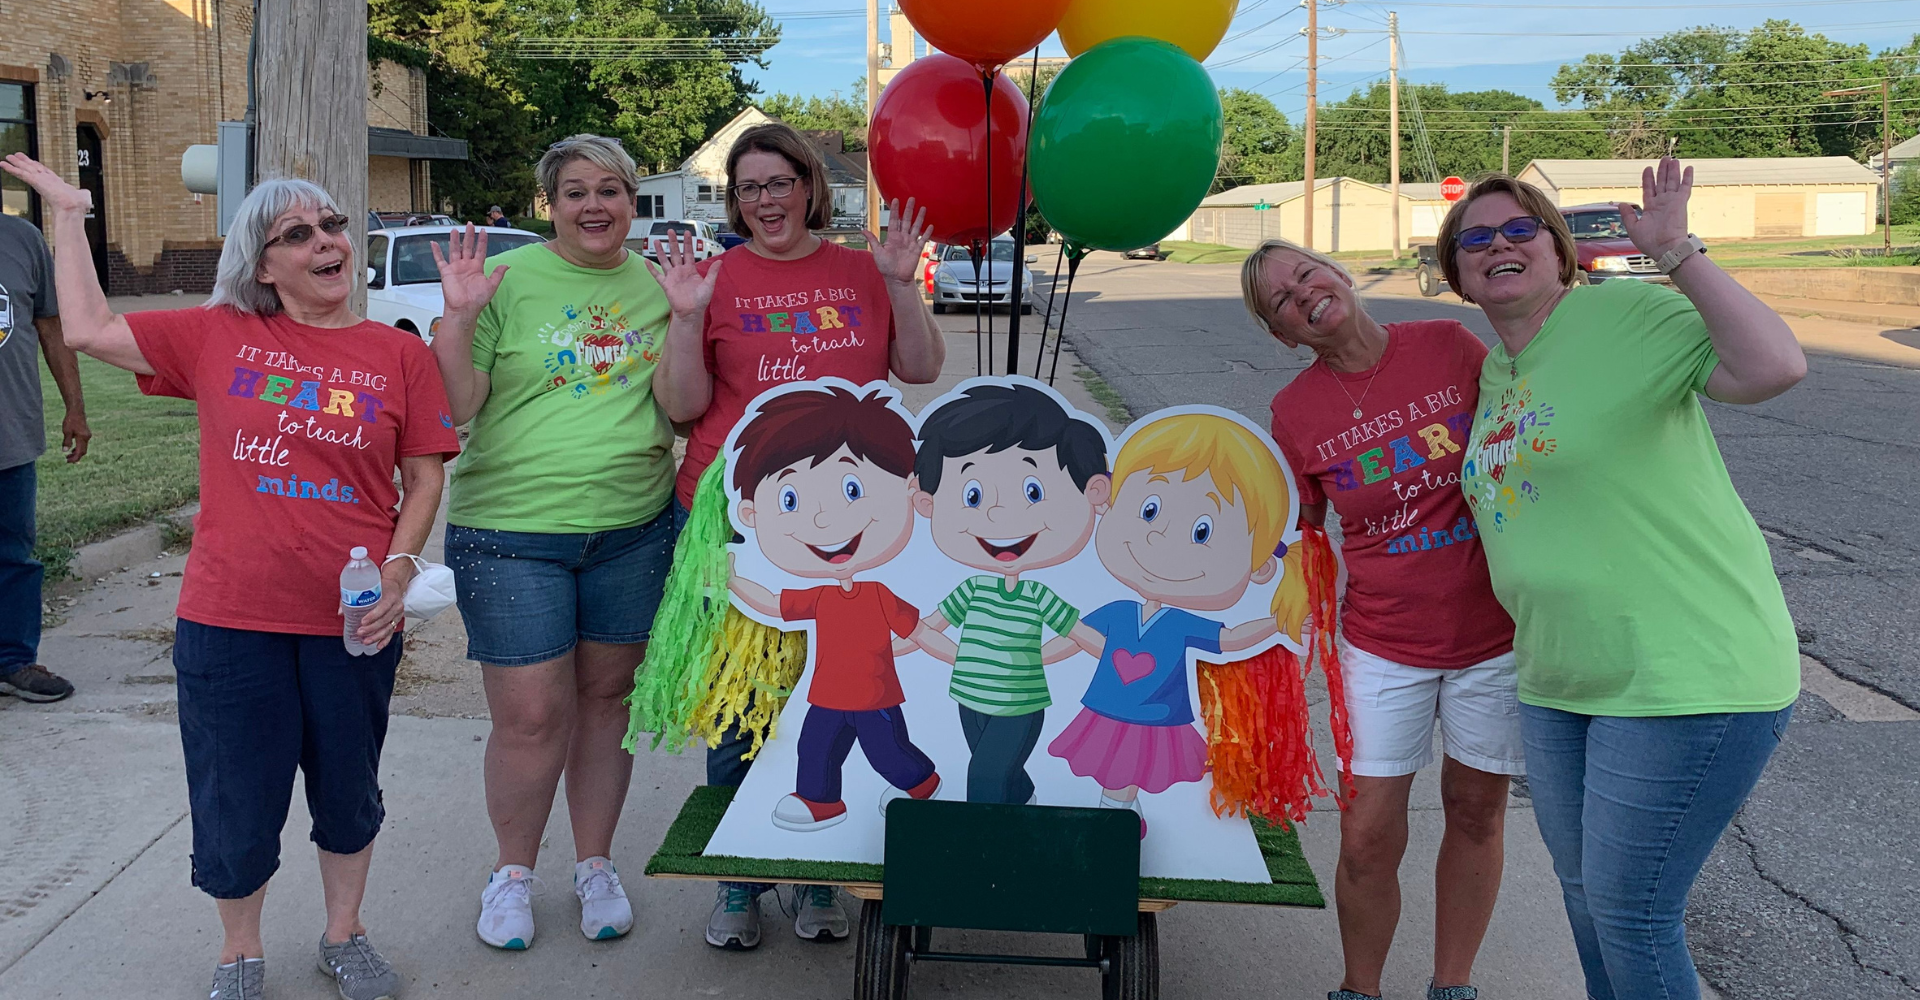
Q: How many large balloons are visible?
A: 4